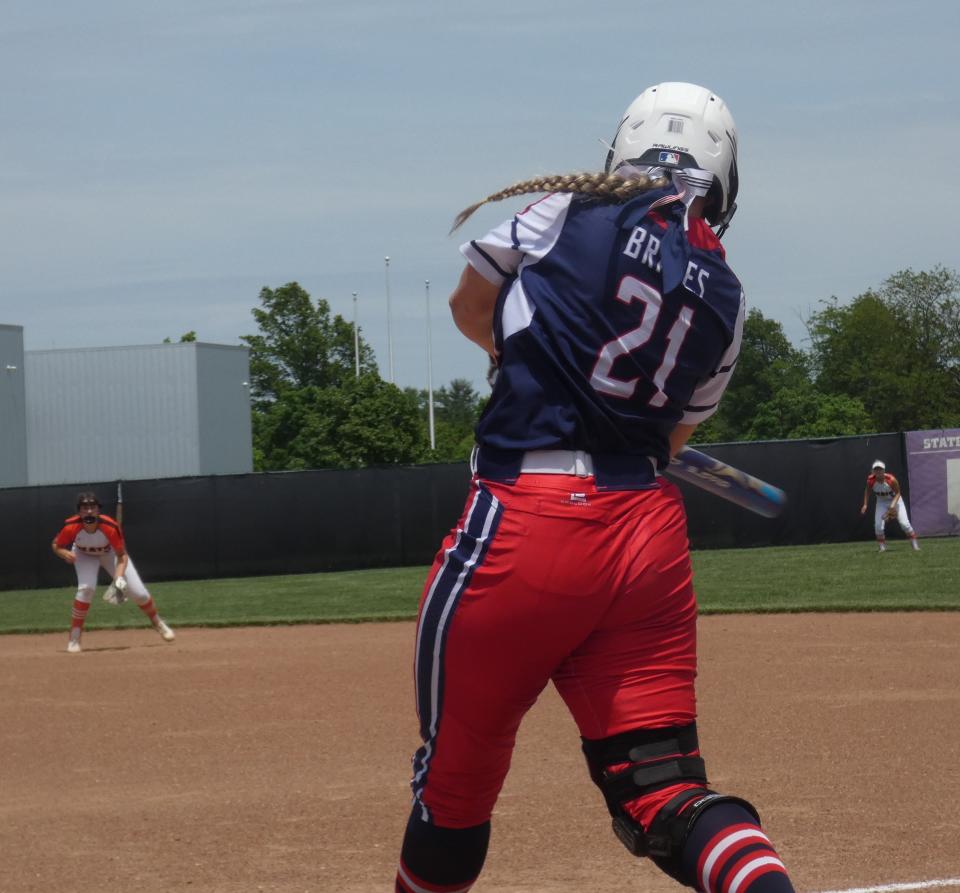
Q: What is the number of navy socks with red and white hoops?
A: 2